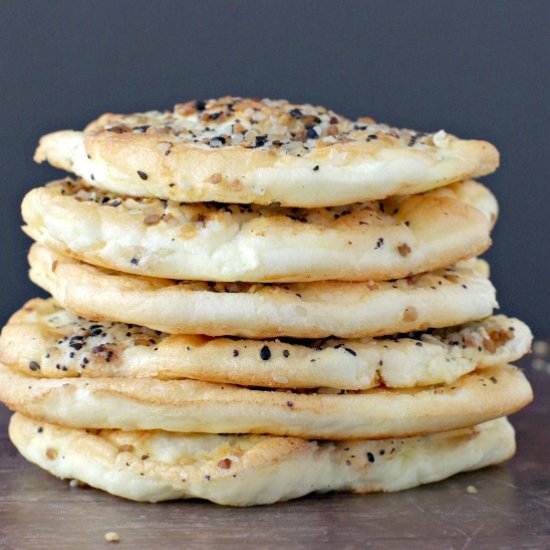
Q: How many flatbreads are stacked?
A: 6